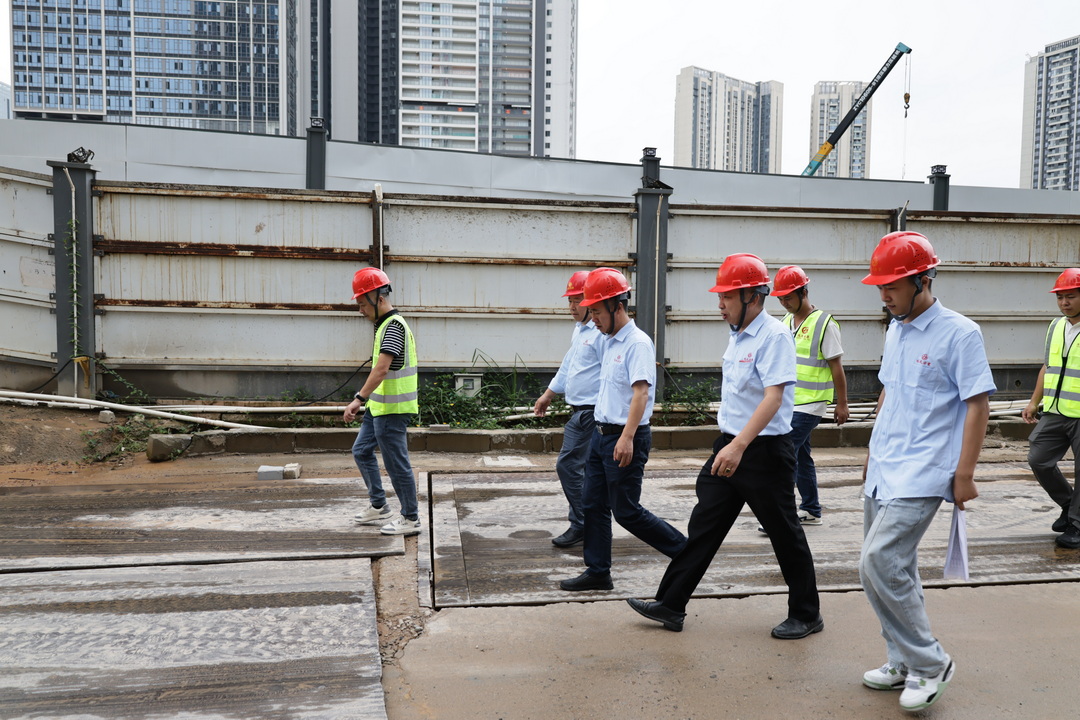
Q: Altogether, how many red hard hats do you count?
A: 7